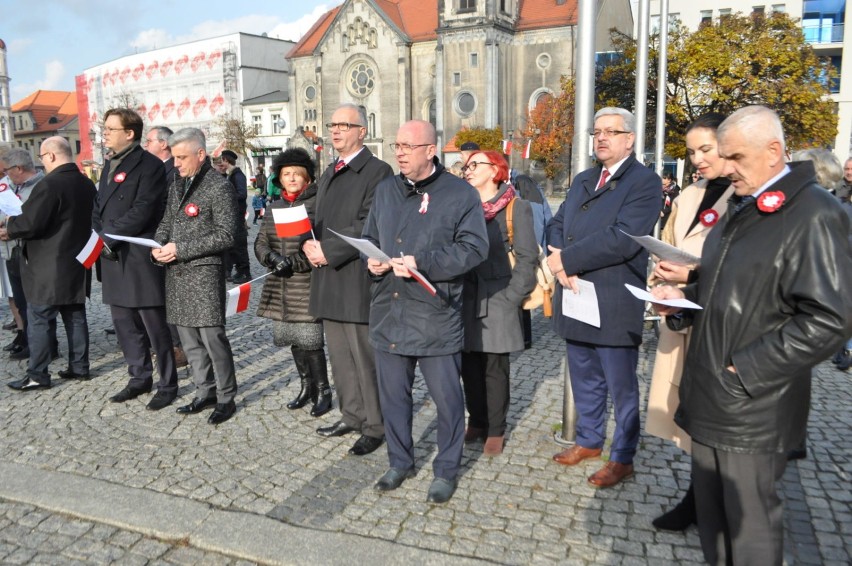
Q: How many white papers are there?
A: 6